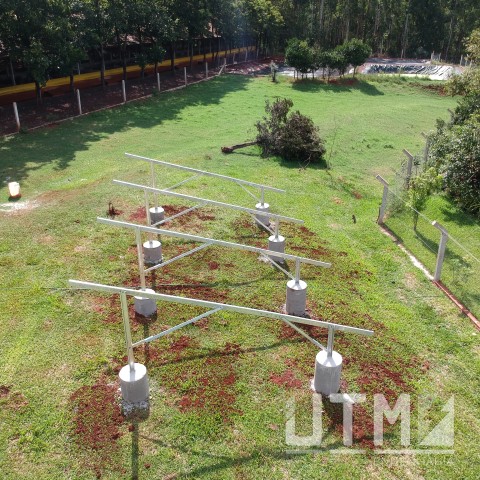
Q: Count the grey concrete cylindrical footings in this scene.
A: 8